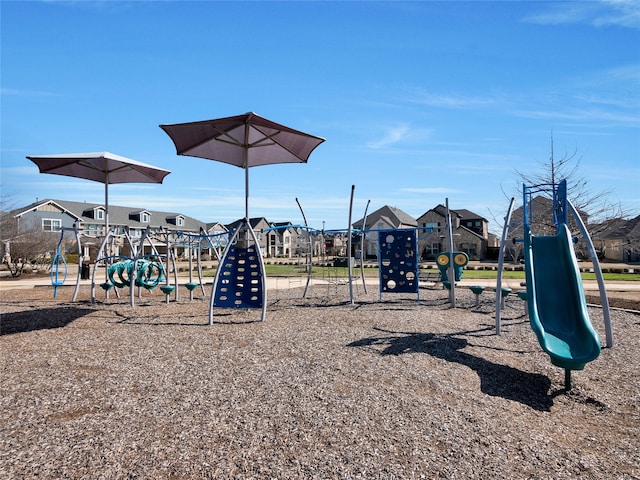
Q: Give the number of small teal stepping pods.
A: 7